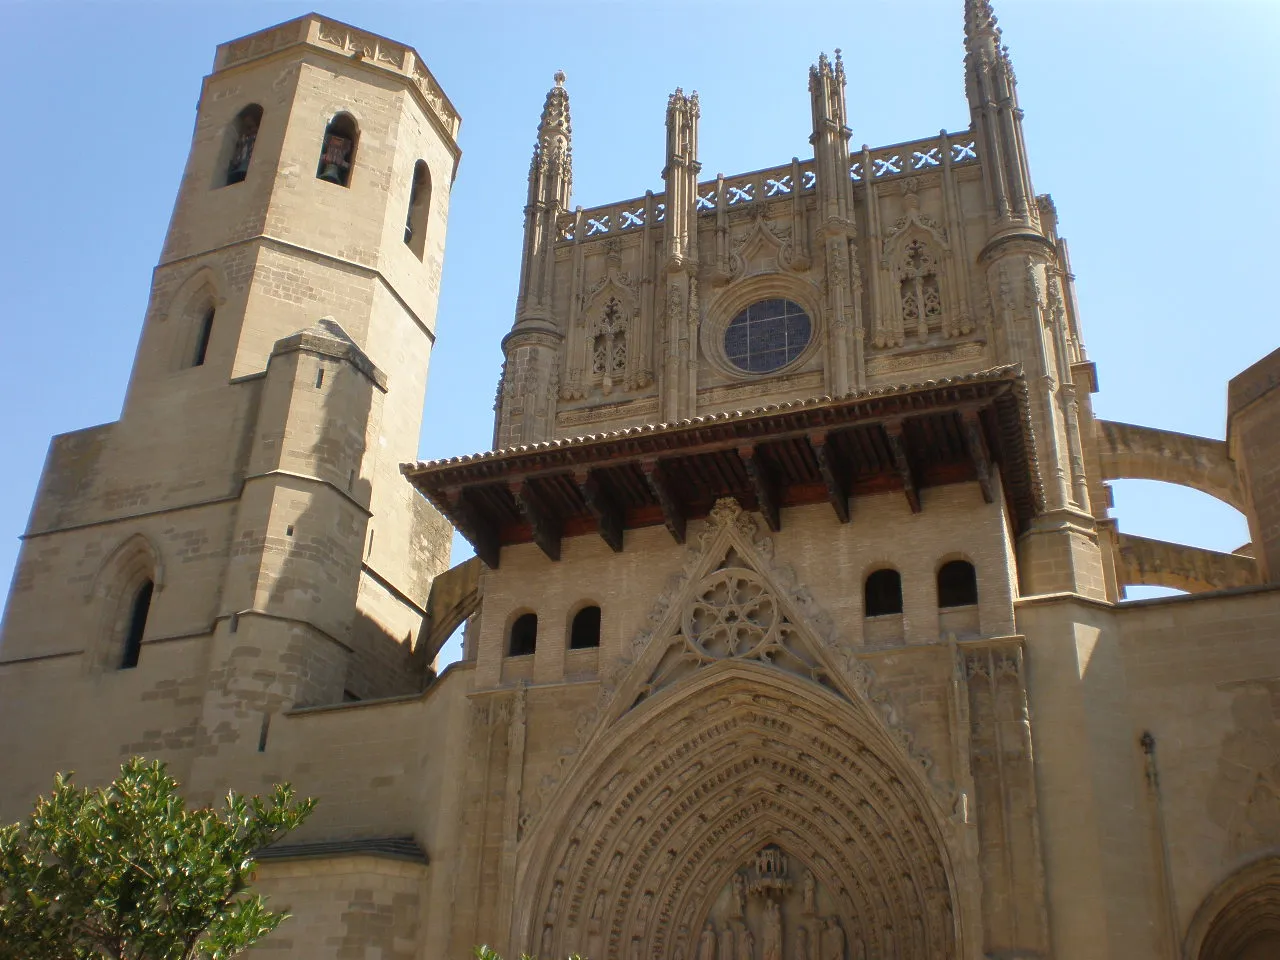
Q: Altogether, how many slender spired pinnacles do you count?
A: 4